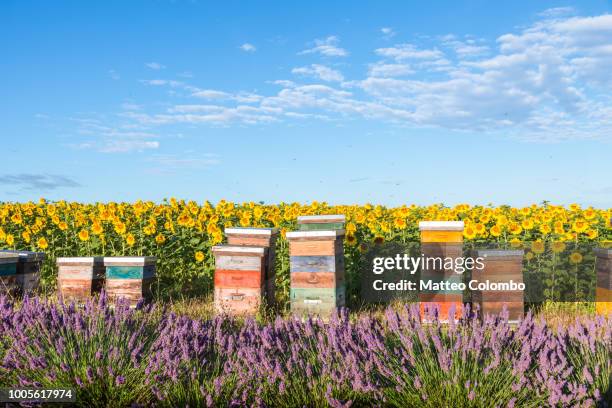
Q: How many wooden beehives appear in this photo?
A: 11